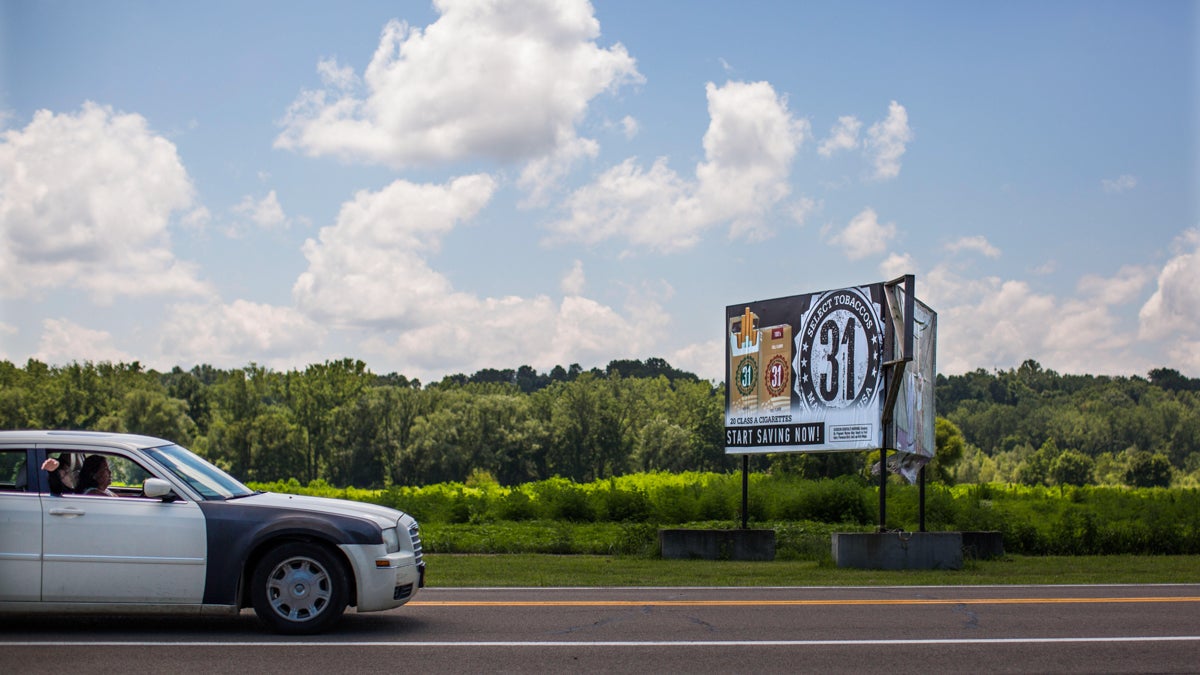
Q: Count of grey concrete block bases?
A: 3